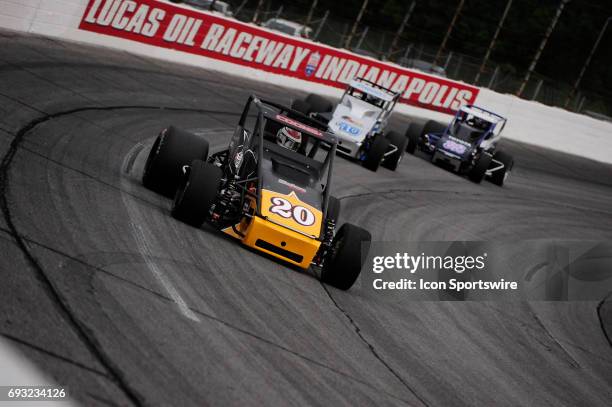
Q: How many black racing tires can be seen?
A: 12